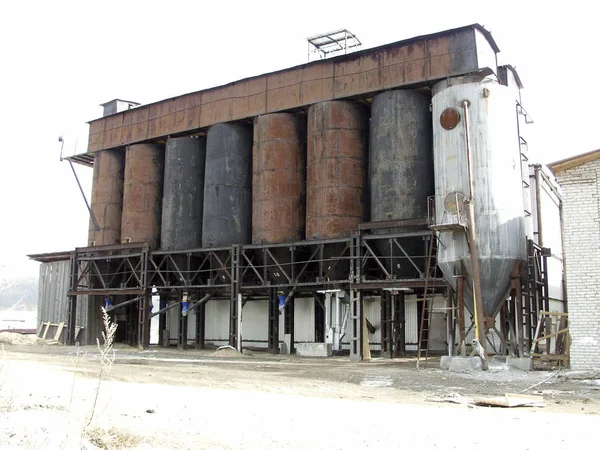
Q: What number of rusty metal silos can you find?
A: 4